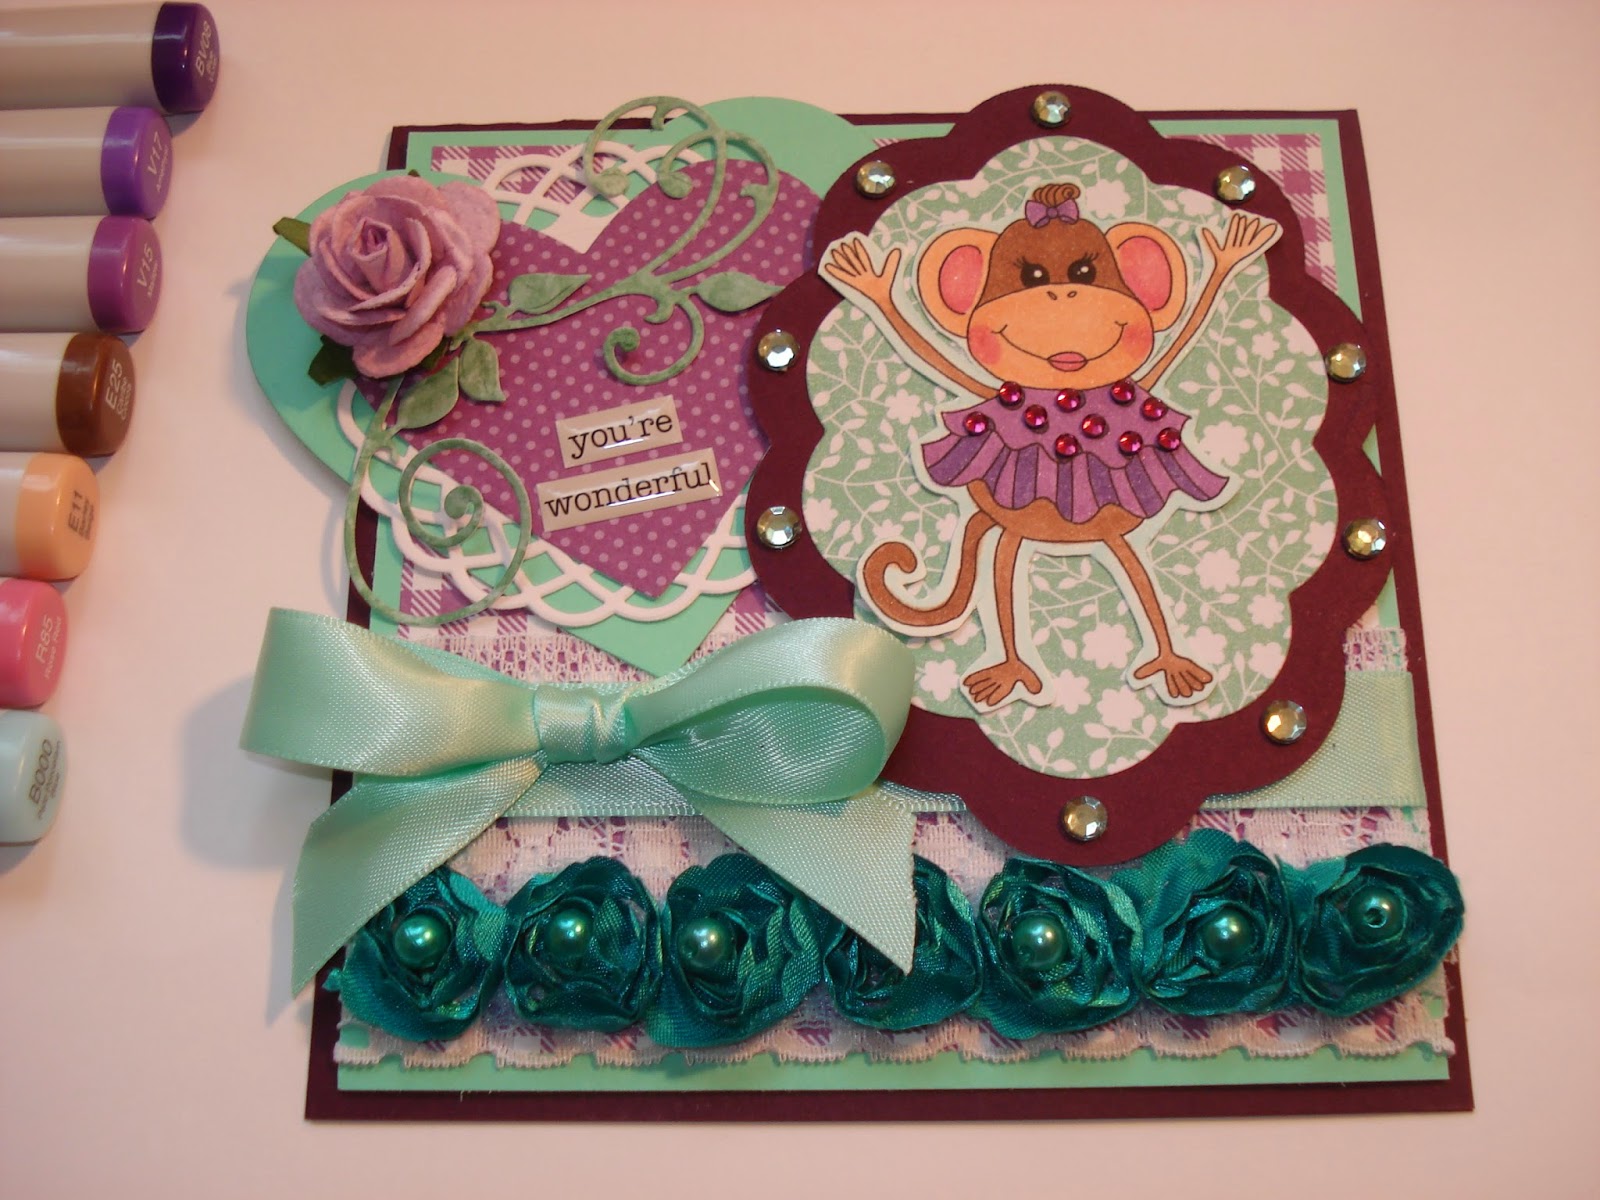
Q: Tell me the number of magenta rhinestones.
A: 10